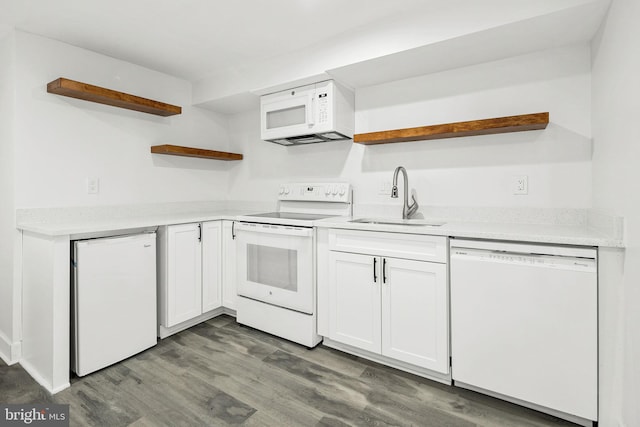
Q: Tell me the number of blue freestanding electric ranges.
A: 0